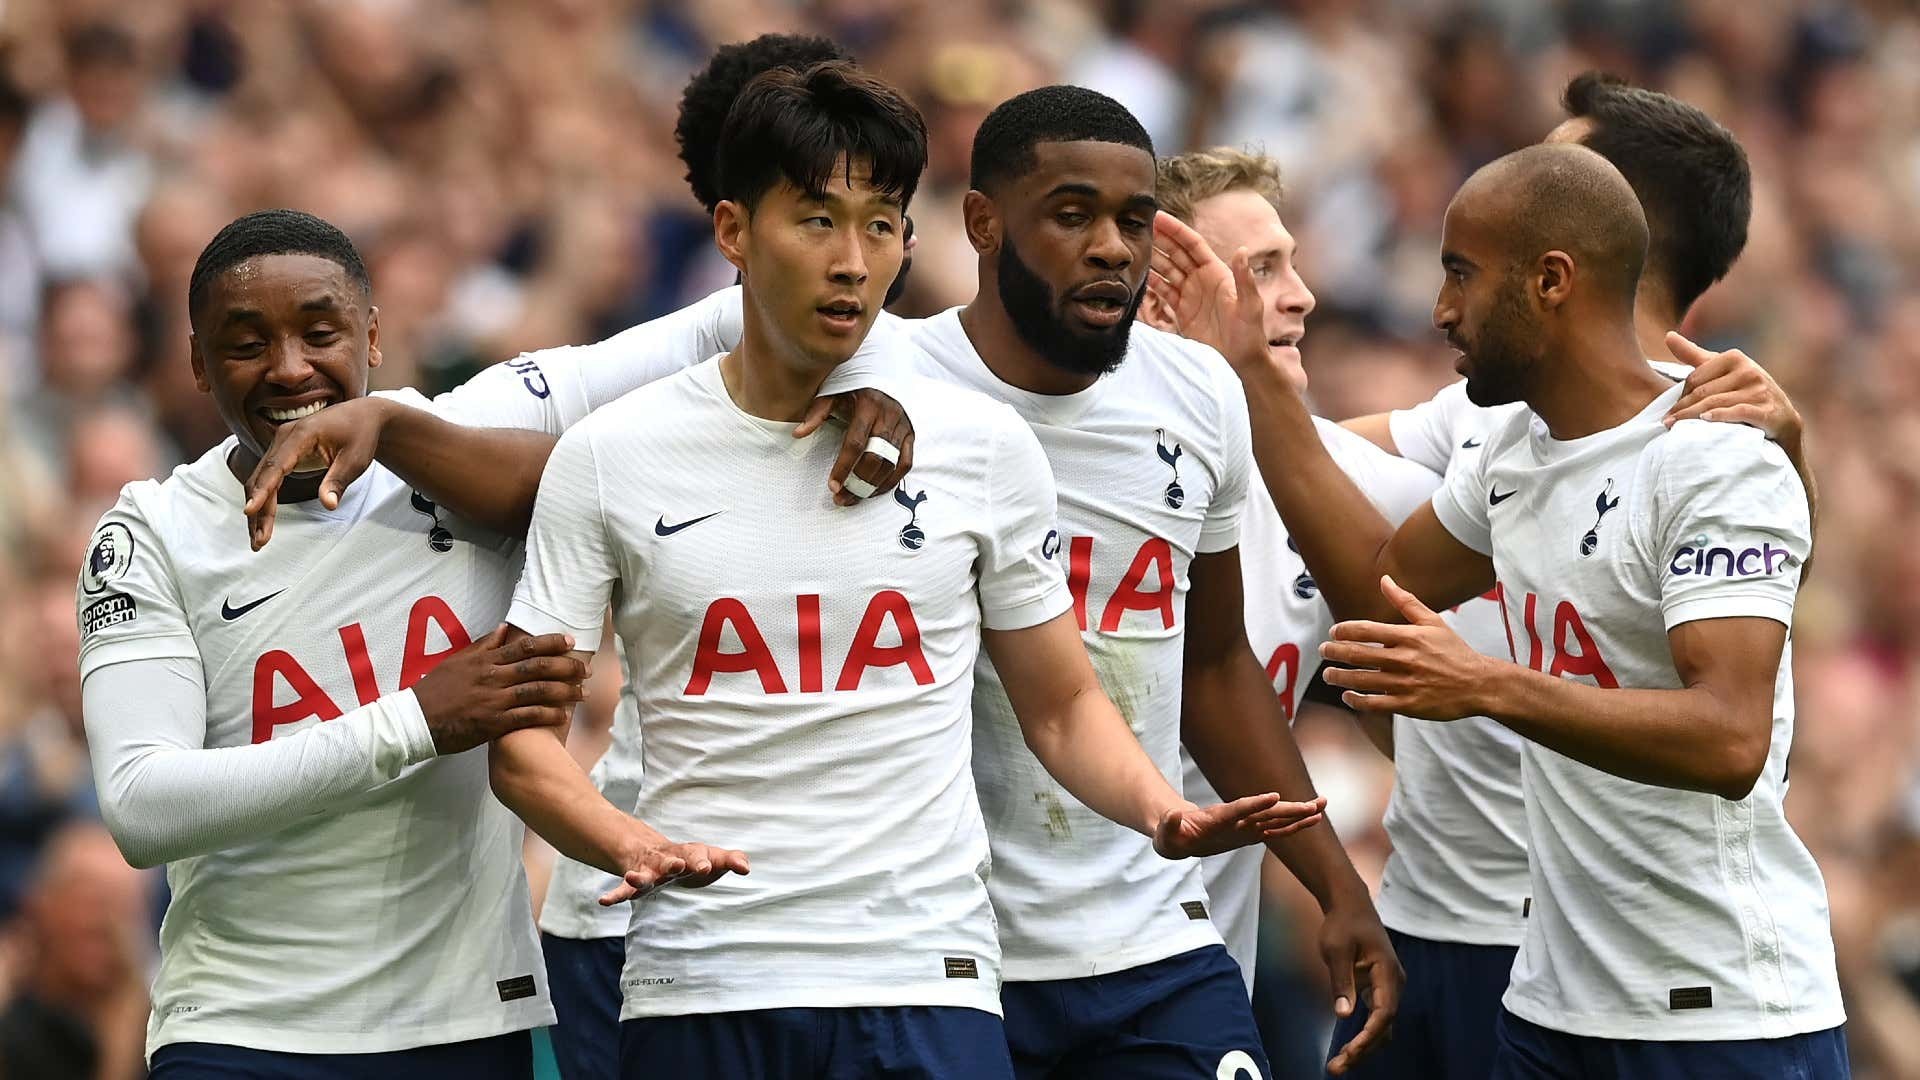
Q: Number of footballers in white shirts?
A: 7